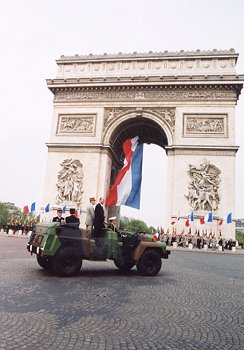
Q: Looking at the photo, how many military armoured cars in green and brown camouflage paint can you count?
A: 1